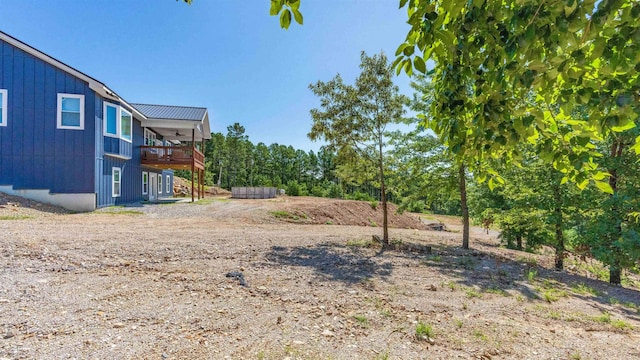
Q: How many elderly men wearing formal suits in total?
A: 0